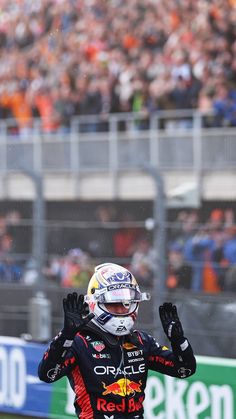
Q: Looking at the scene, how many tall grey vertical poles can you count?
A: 2